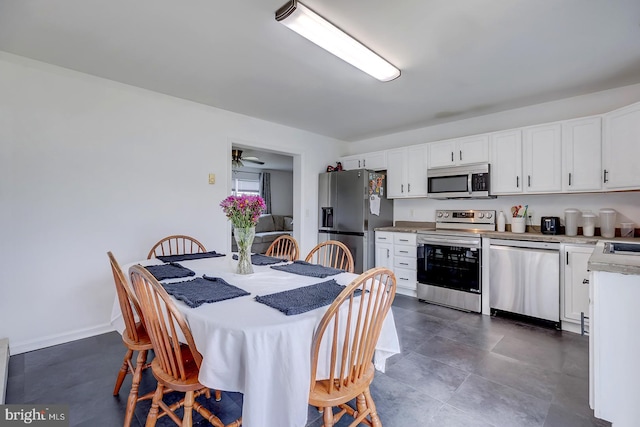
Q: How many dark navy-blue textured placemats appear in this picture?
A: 6